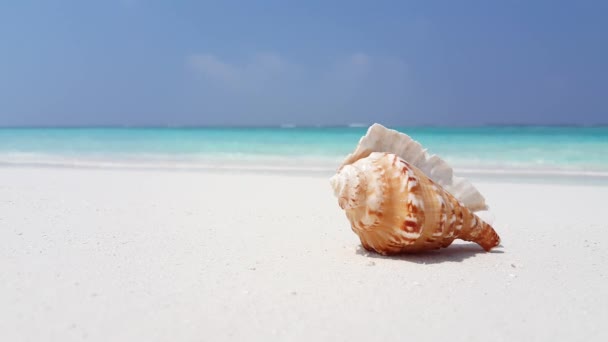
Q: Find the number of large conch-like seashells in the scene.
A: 1